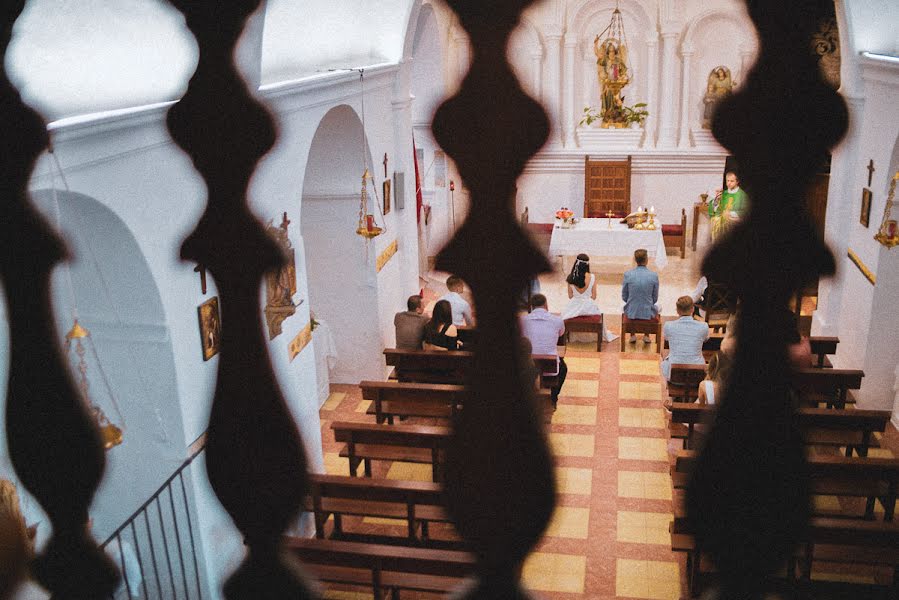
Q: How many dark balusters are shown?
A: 4